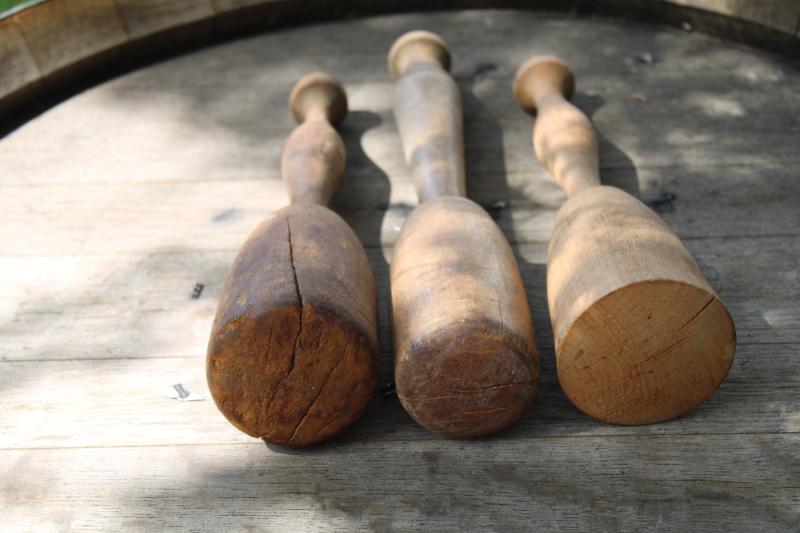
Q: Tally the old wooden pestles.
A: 3